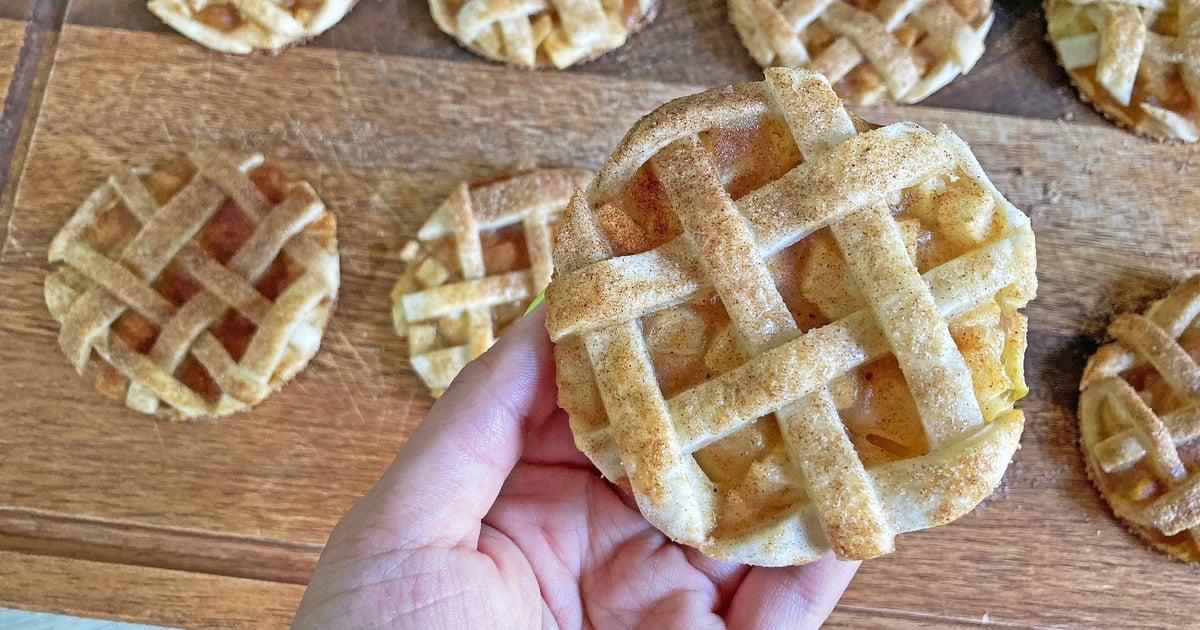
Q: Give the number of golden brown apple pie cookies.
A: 8